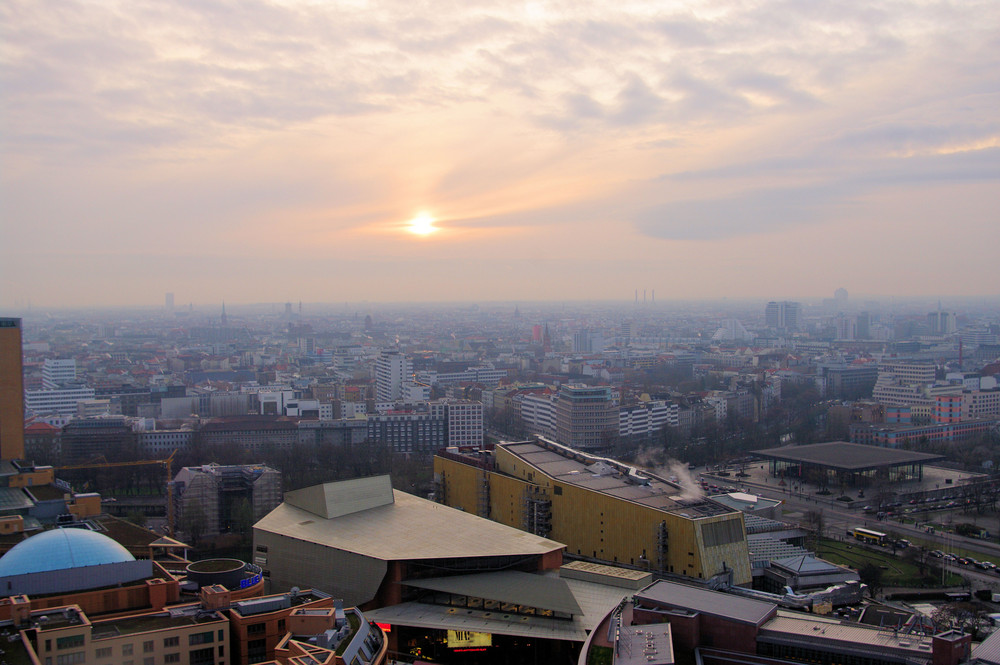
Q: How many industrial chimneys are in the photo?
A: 3